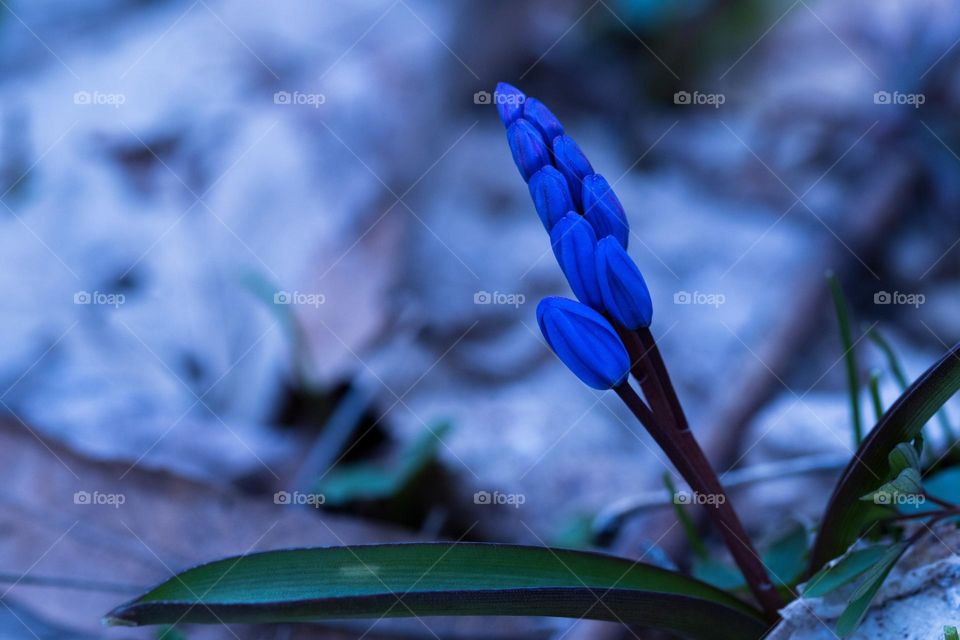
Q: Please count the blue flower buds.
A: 9